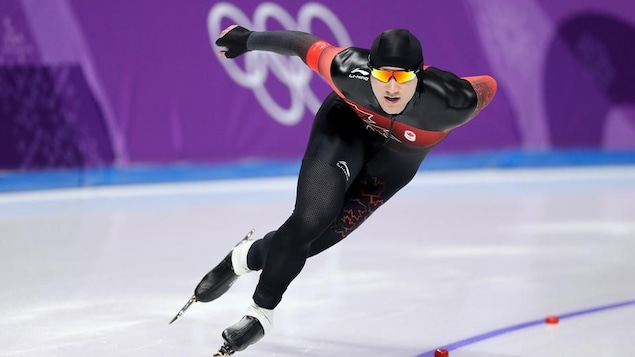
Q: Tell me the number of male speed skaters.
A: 1